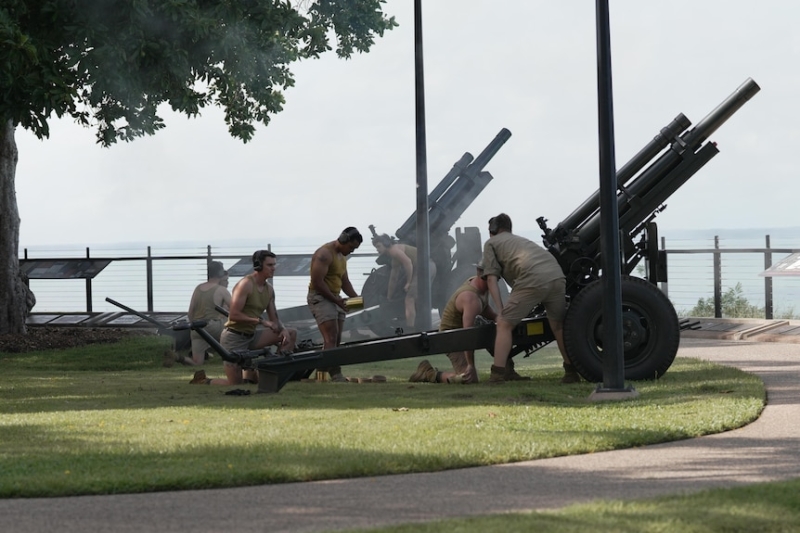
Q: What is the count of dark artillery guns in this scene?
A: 2